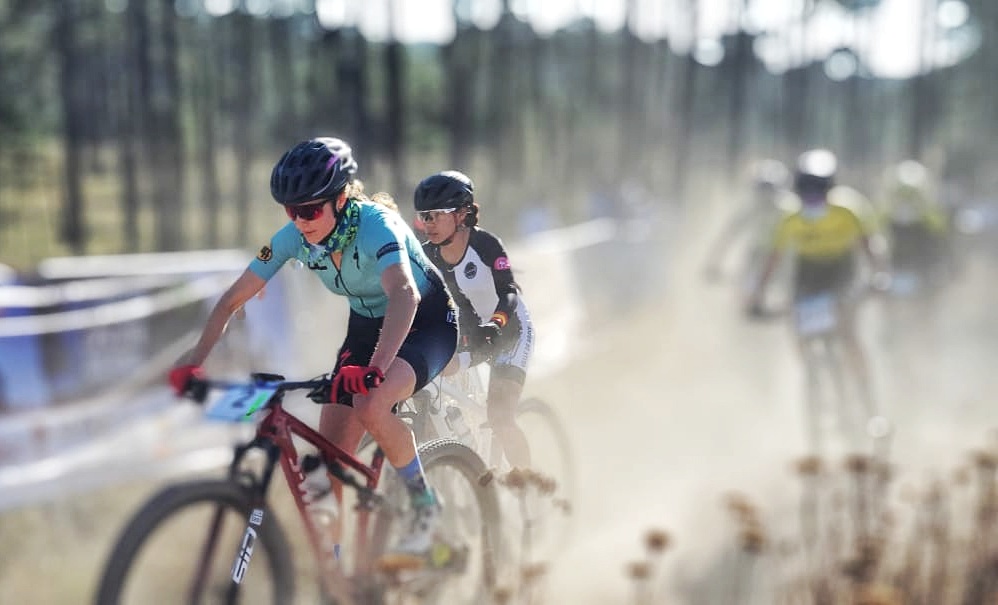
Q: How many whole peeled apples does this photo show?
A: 0